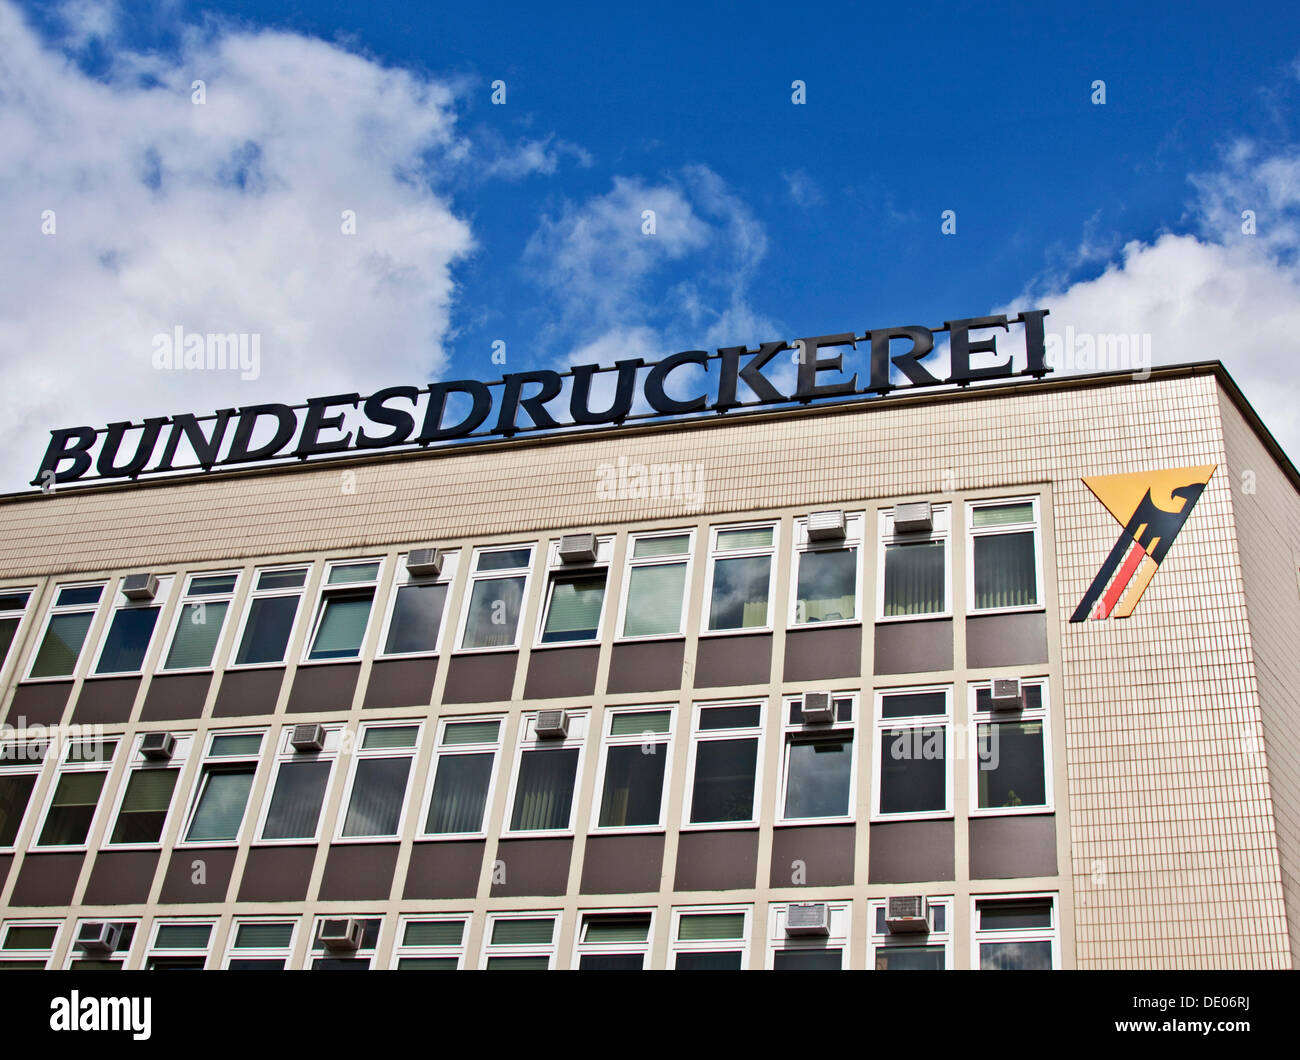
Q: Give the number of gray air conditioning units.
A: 14